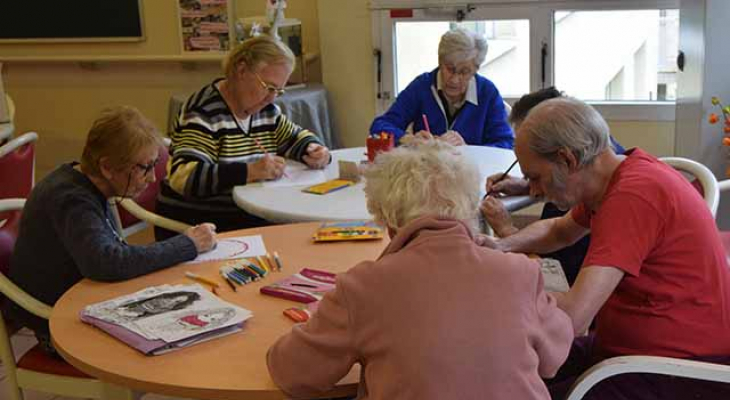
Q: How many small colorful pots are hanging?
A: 0